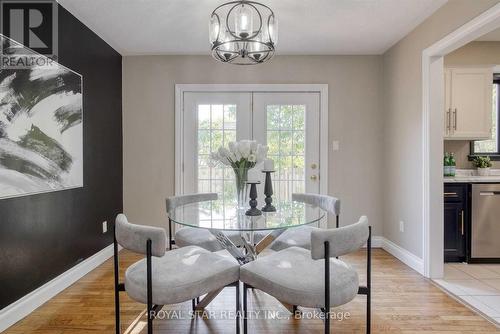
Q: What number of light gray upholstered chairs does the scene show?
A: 4